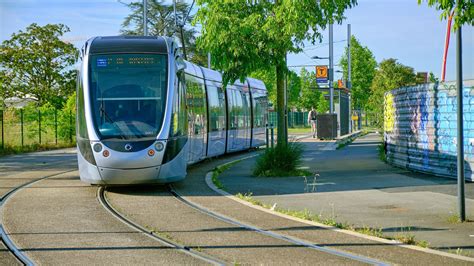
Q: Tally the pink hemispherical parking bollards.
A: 0